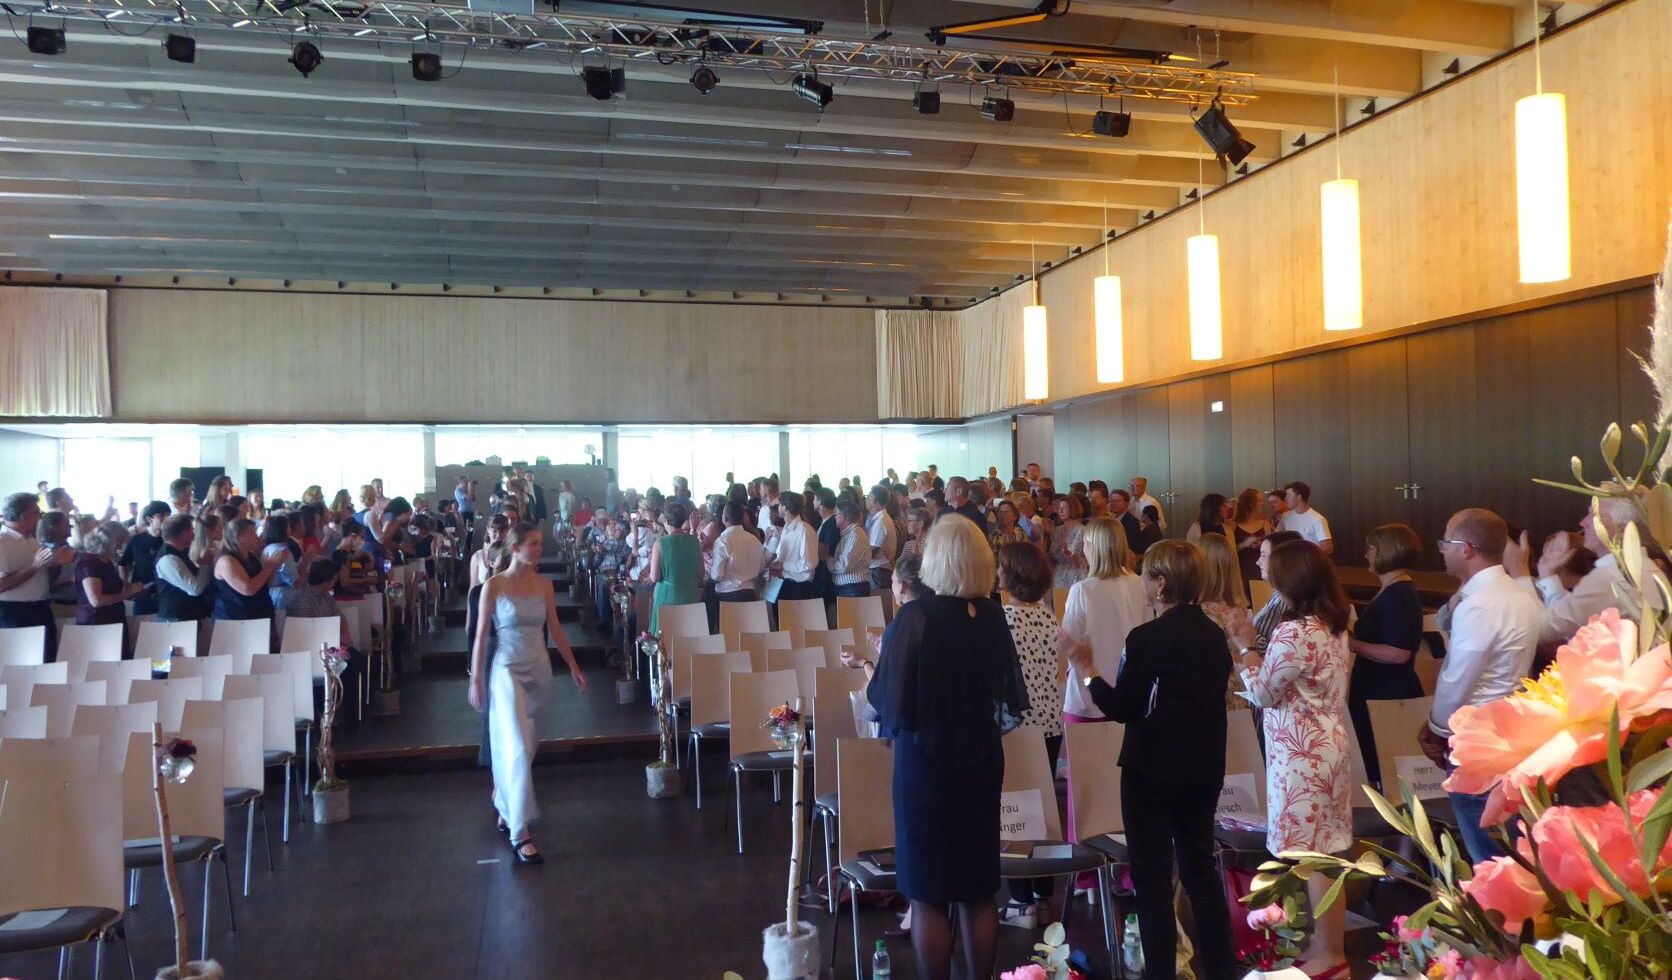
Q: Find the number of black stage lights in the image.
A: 11